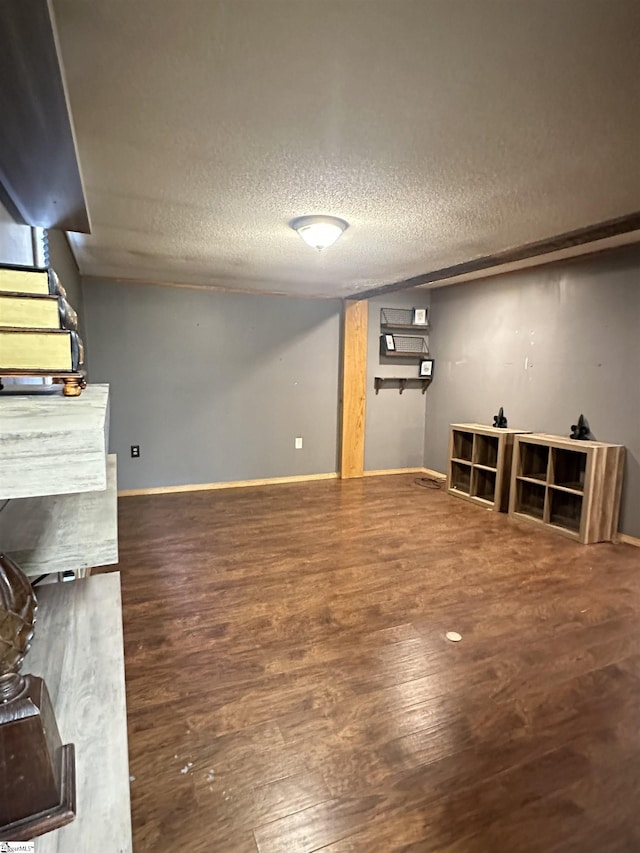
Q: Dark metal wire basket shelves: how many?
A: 2